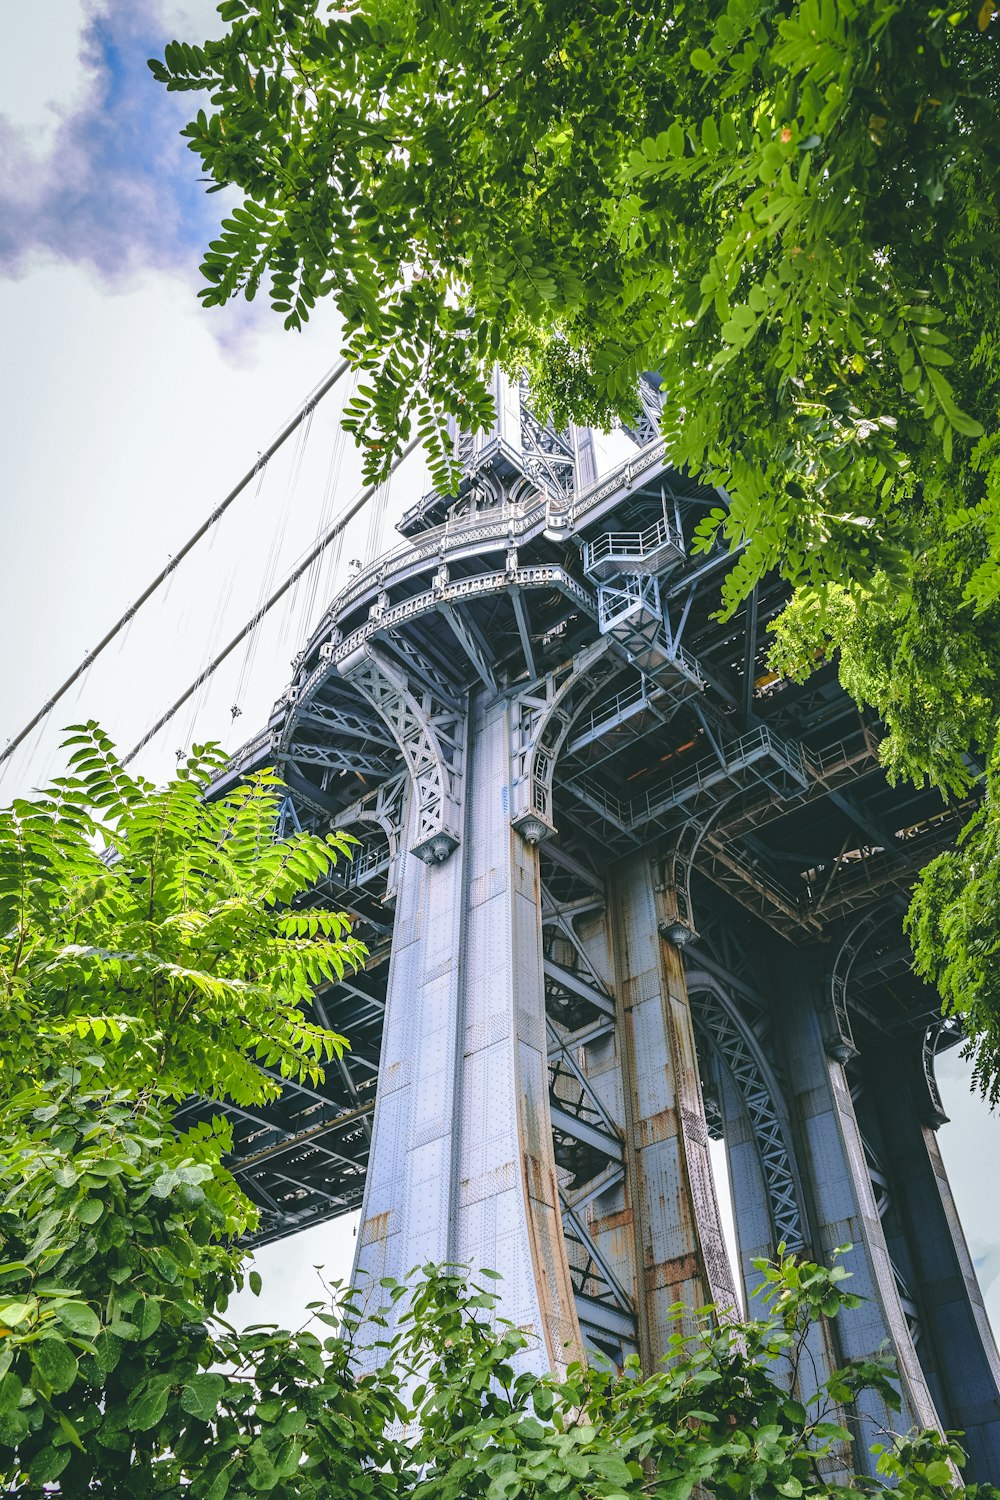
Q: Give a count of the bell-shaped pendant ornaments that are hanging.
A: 6